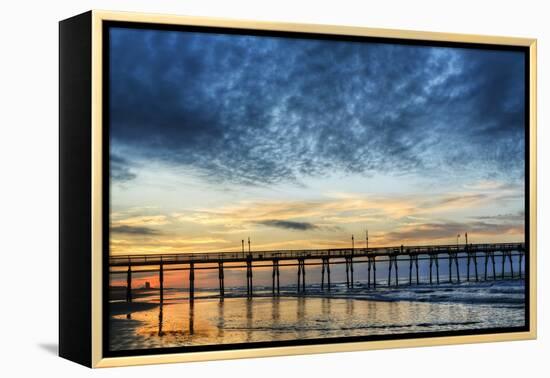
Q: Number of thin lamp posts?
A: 6